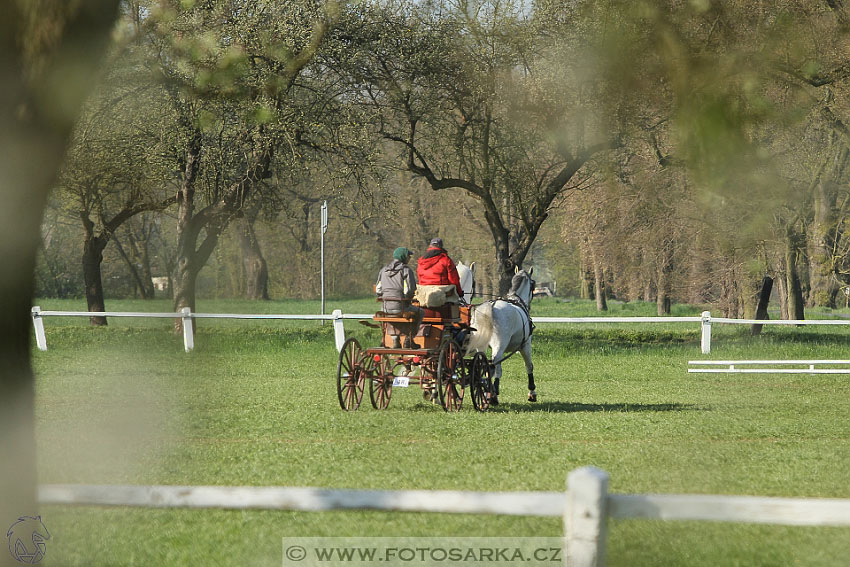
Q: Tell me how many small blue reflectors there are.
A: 0